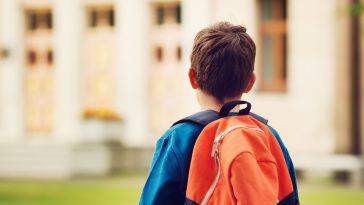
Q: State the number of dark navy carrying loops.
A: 1